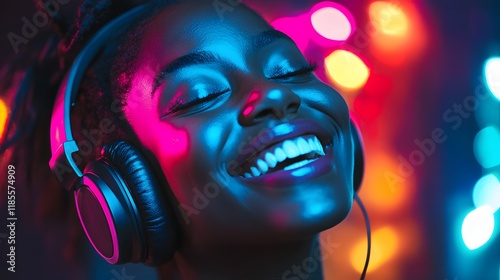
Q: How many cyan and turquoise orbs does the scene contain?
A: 4